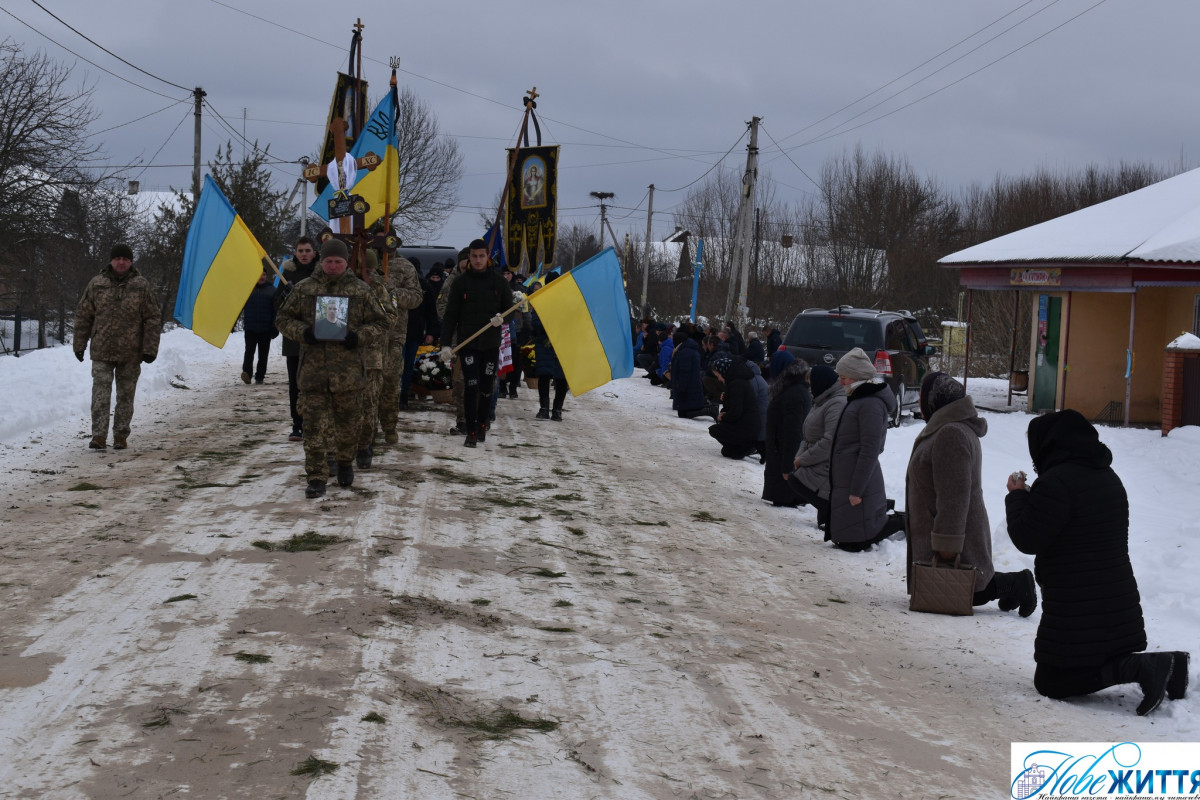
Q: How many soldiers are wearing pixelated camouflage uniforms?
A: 5